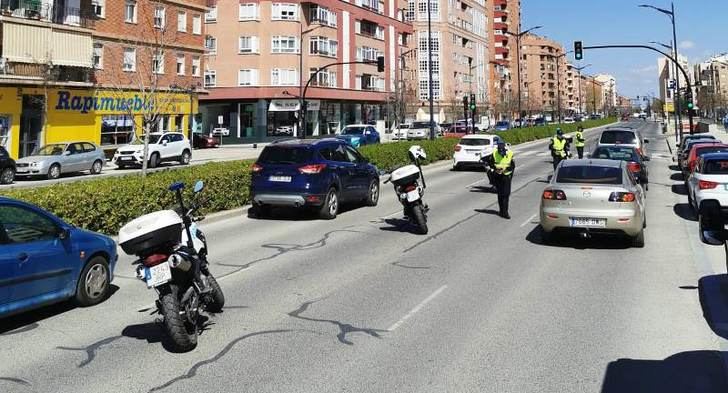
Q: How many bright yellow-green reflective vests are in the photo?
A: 3